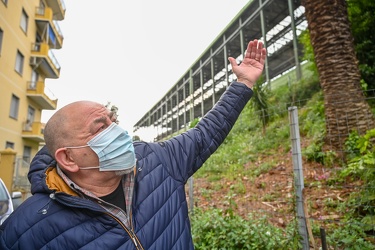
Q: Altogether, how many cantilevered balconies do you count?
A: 5